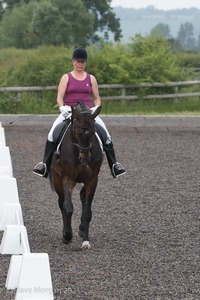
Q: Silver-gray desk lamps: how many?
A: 0